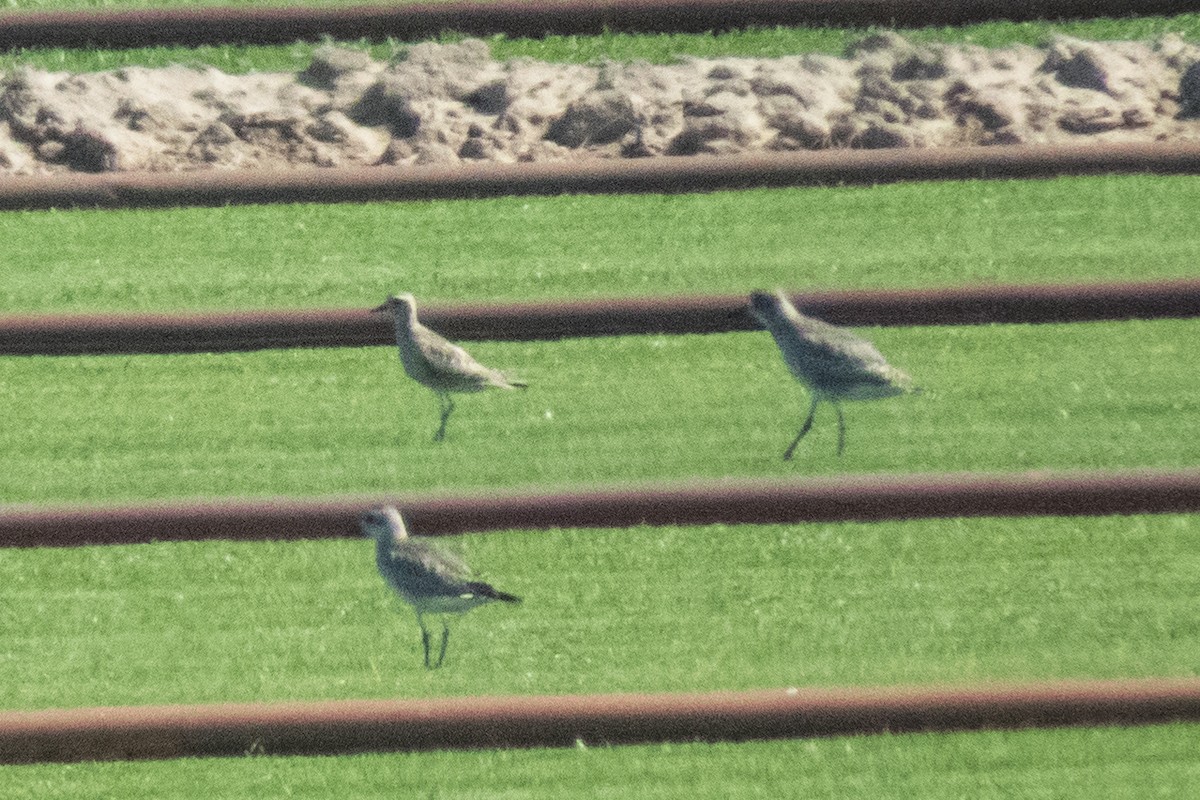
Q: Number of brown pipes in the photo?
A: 5